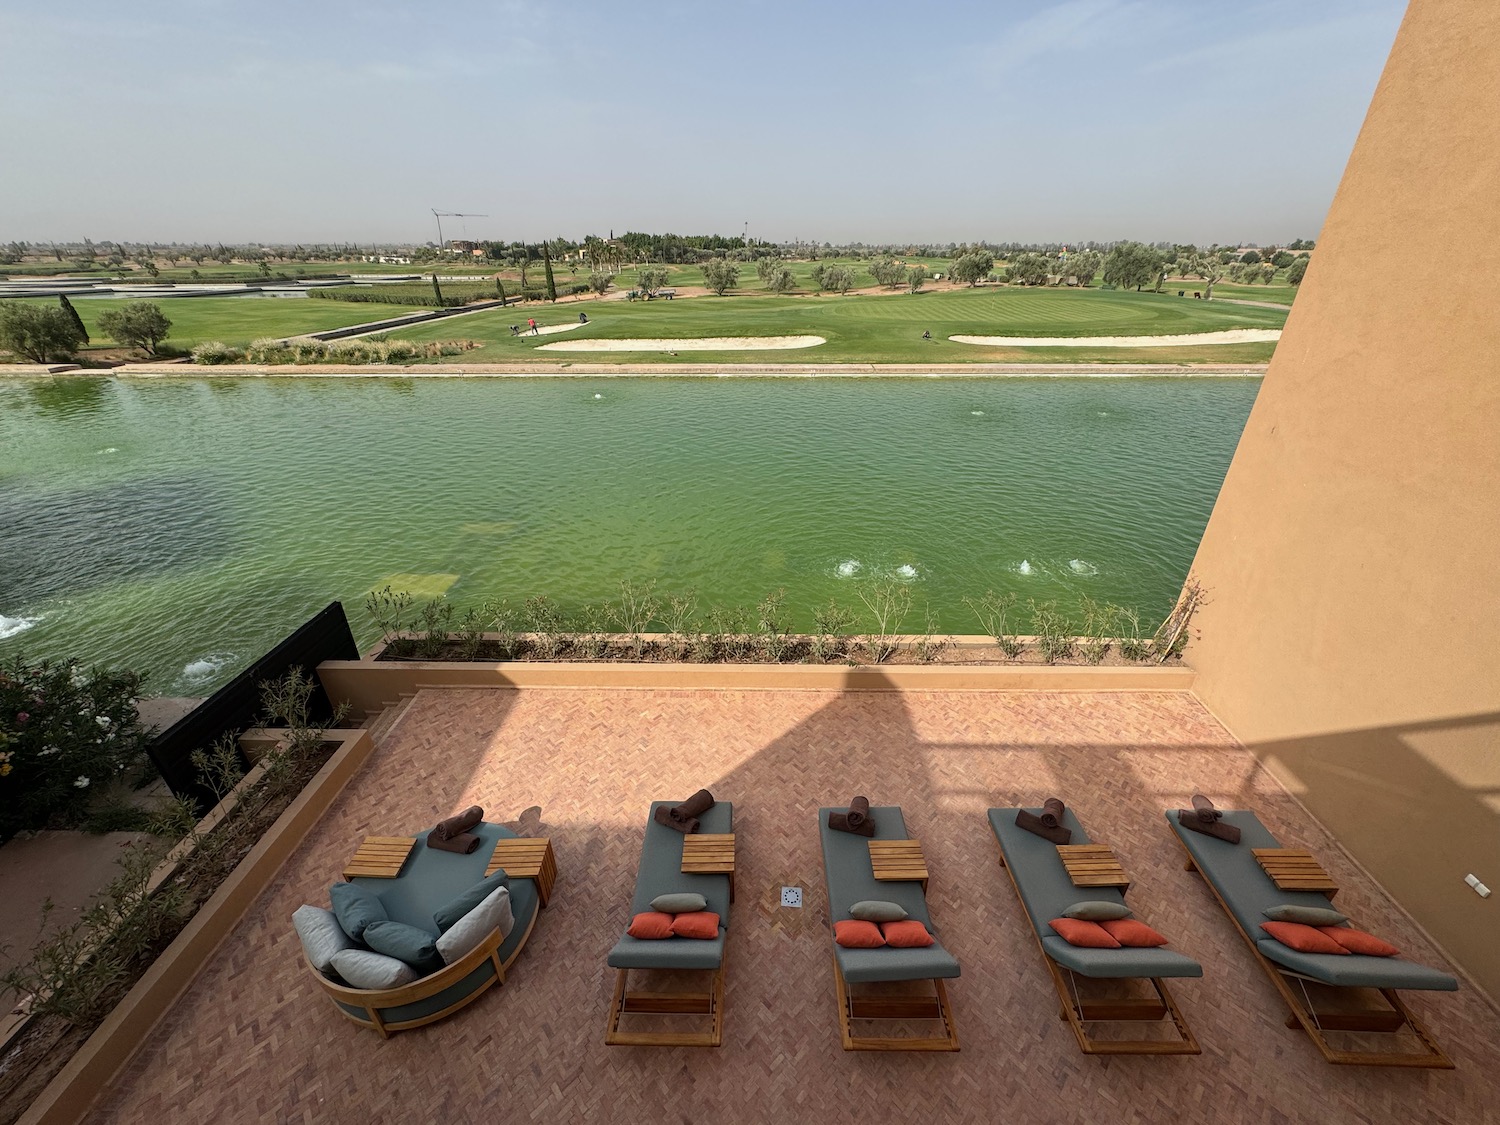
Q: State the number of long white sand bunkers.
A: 2